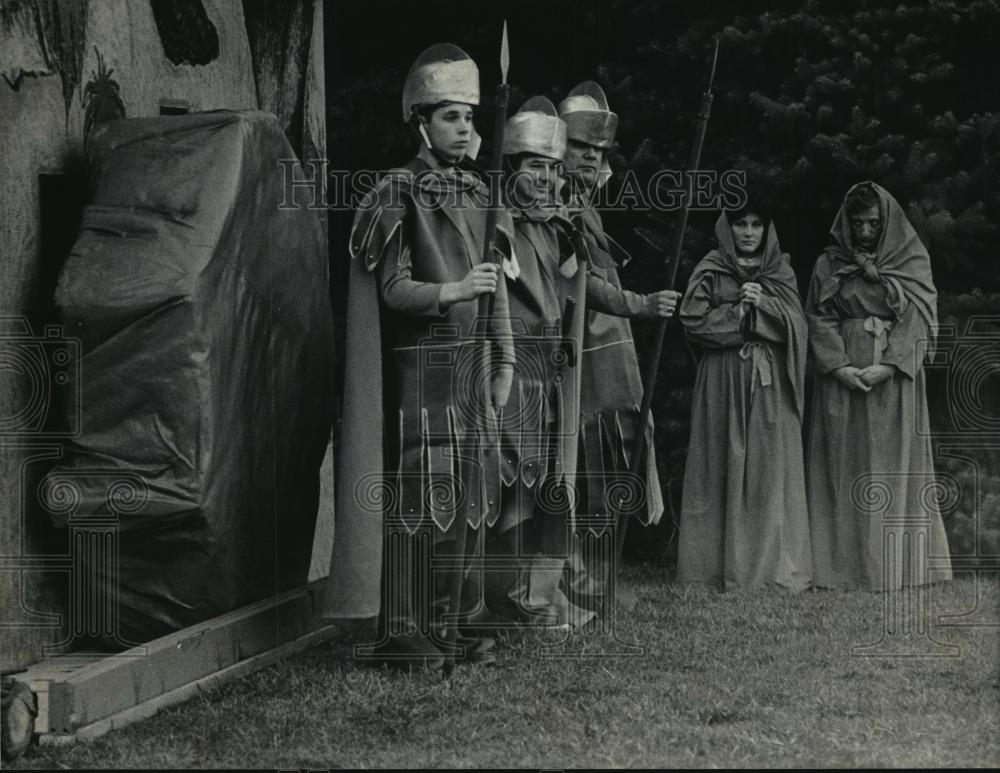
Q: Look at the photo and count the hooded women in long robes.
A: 2